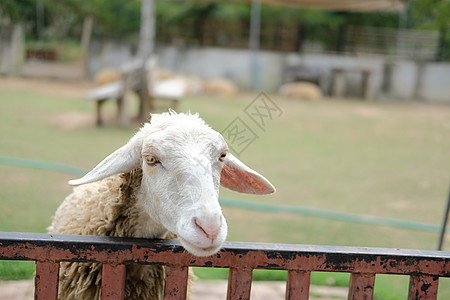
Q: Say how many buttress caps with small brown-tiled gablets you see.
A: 0